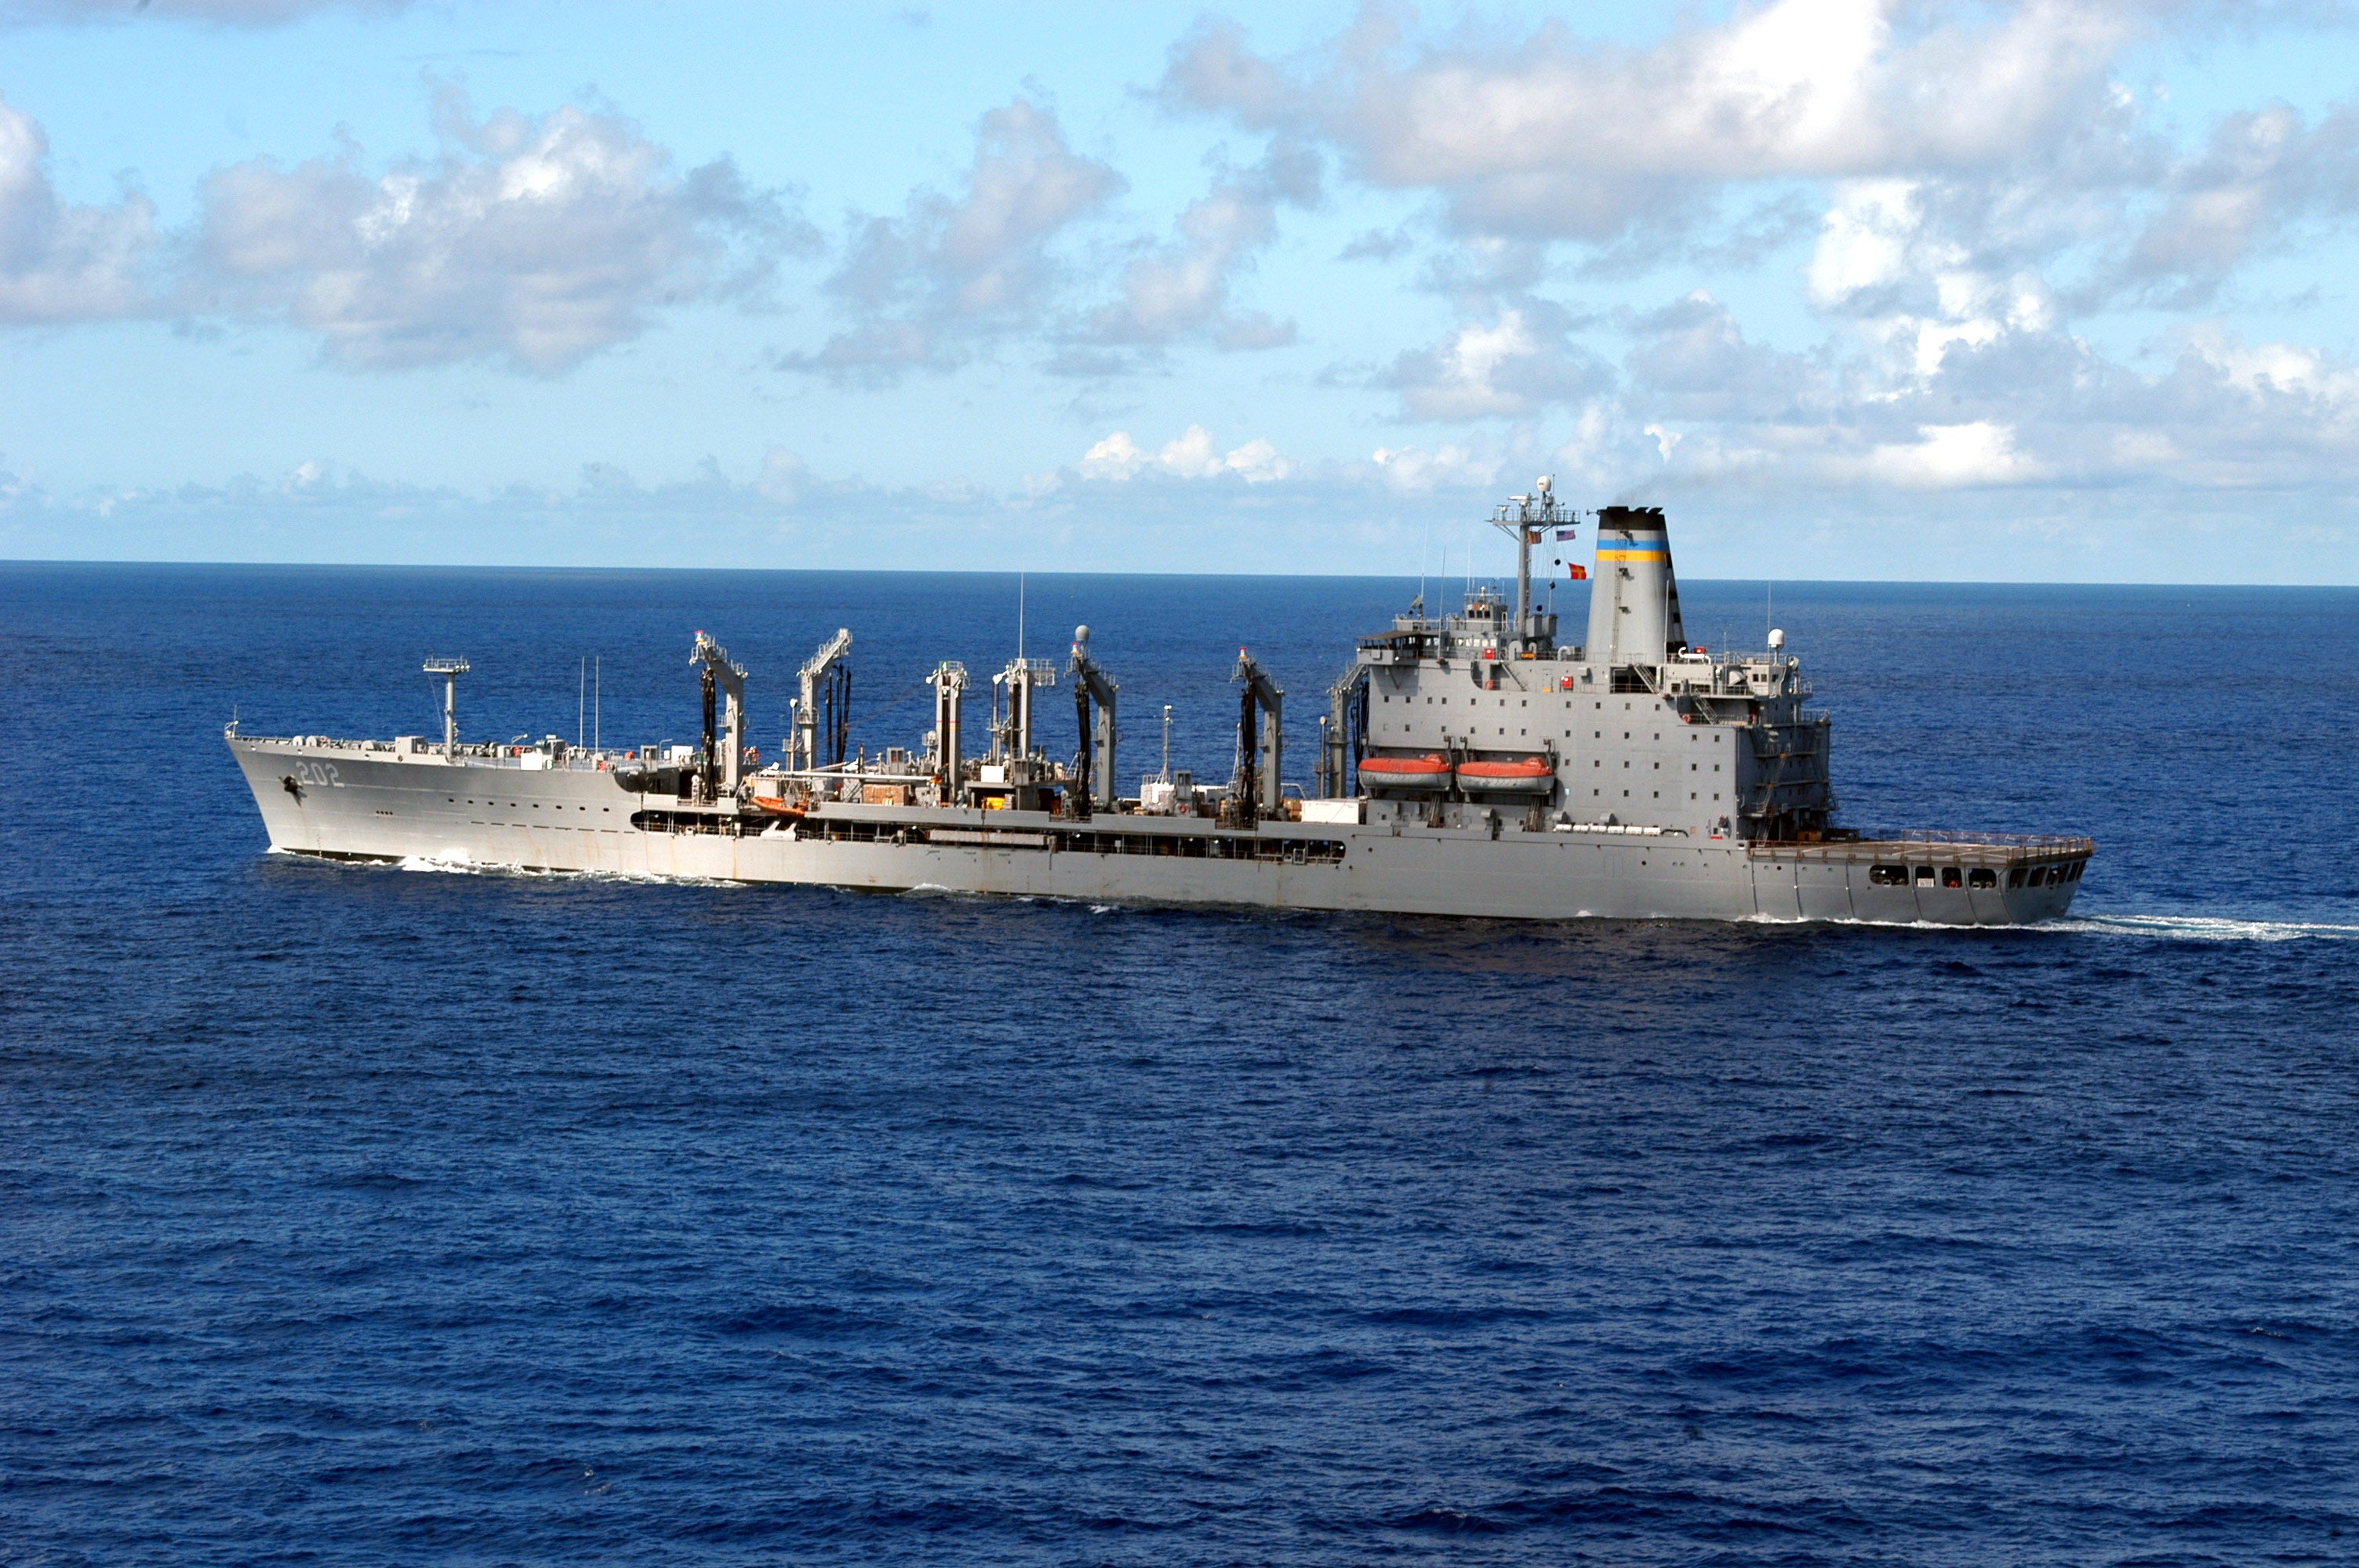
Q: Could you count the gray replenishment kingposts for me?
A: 7